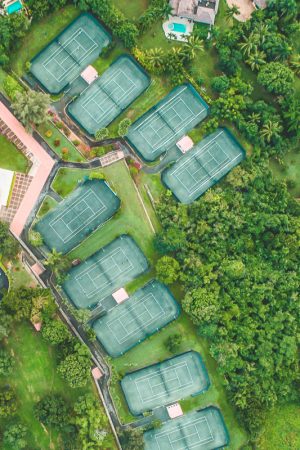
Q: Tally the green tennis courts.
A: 9